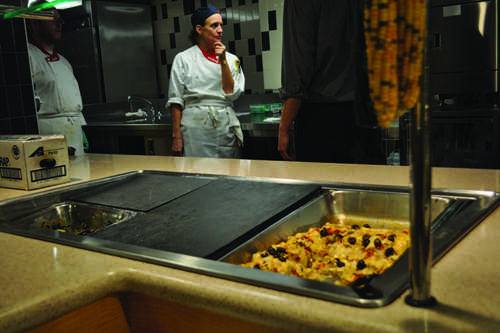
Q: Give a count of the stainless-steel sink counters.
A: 1